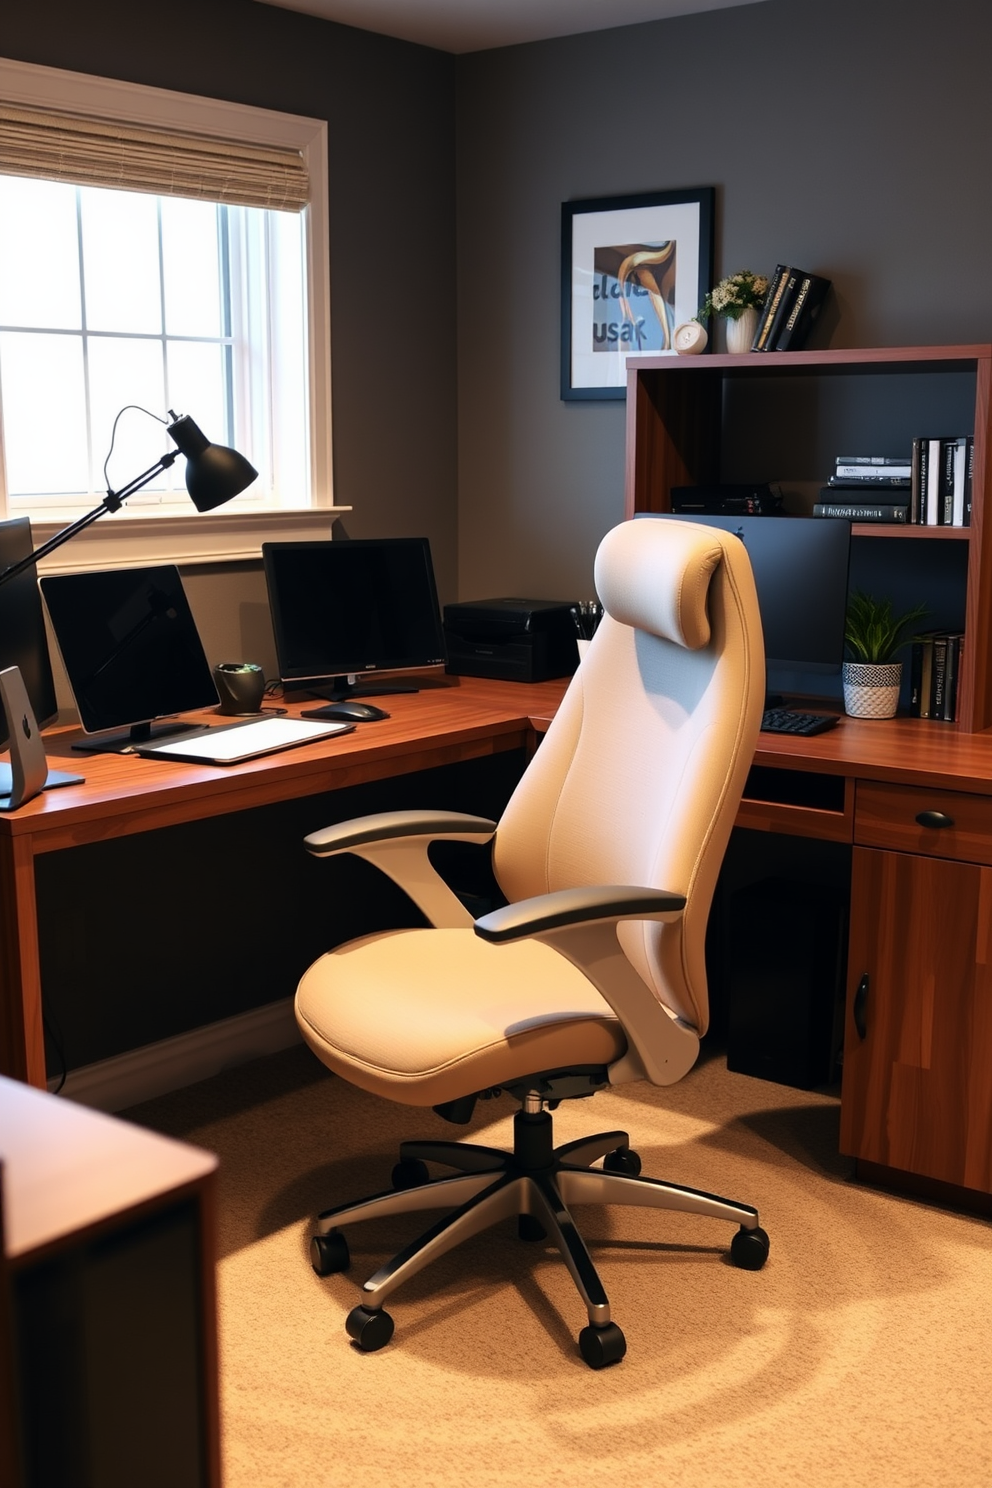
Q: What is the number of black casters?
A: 6